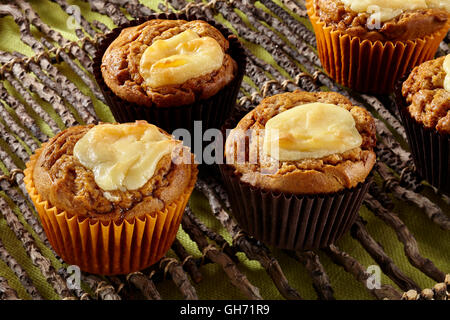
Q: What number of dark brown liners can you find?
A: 3